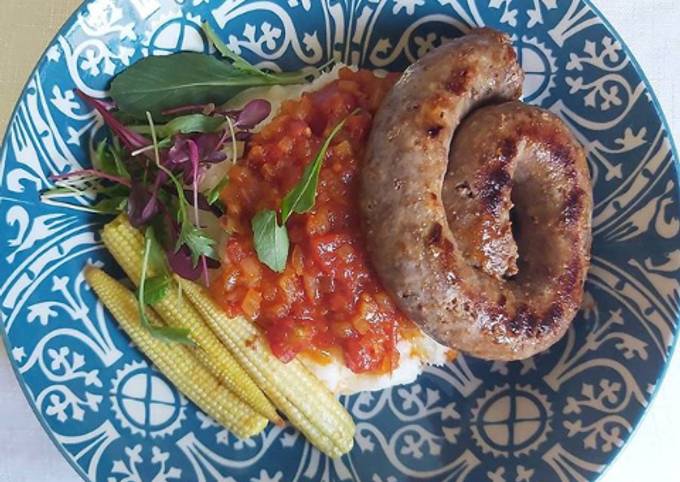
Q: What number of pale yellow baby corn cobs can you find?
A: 3